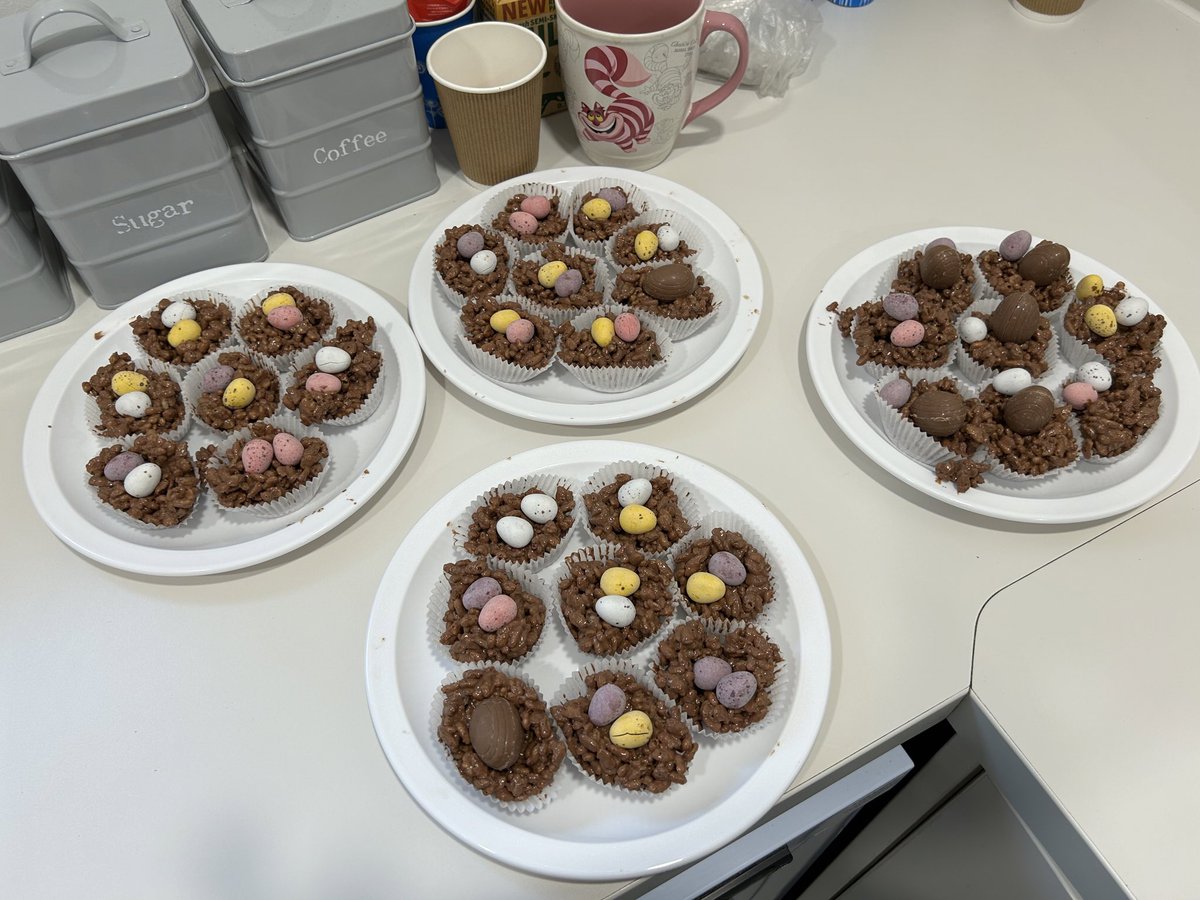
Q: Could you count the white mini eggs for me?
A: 14